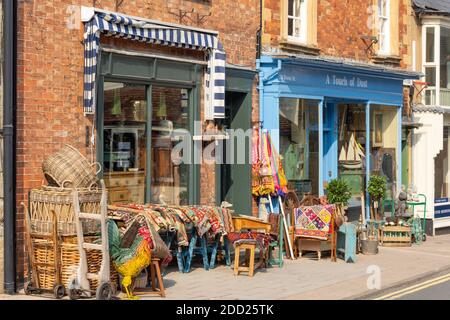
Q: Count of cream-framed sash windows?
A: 2